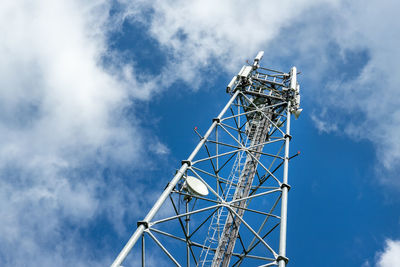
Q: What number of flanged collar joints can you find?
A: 6